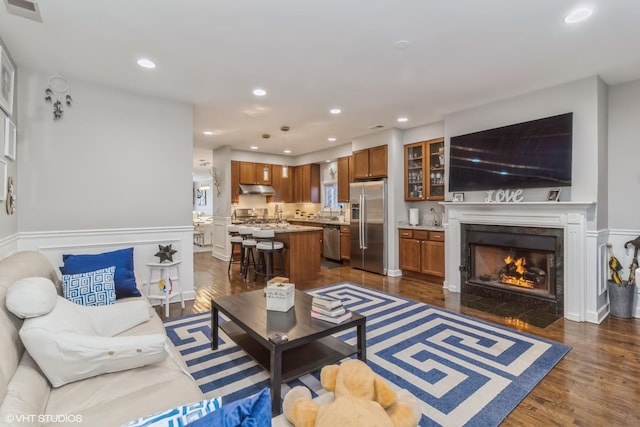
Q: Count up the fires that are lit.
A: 1